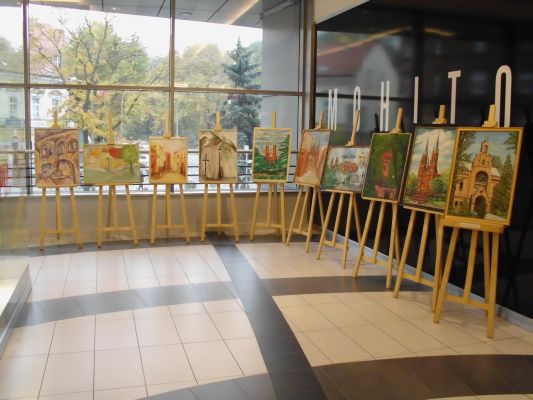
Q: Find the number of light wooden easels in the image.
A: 10